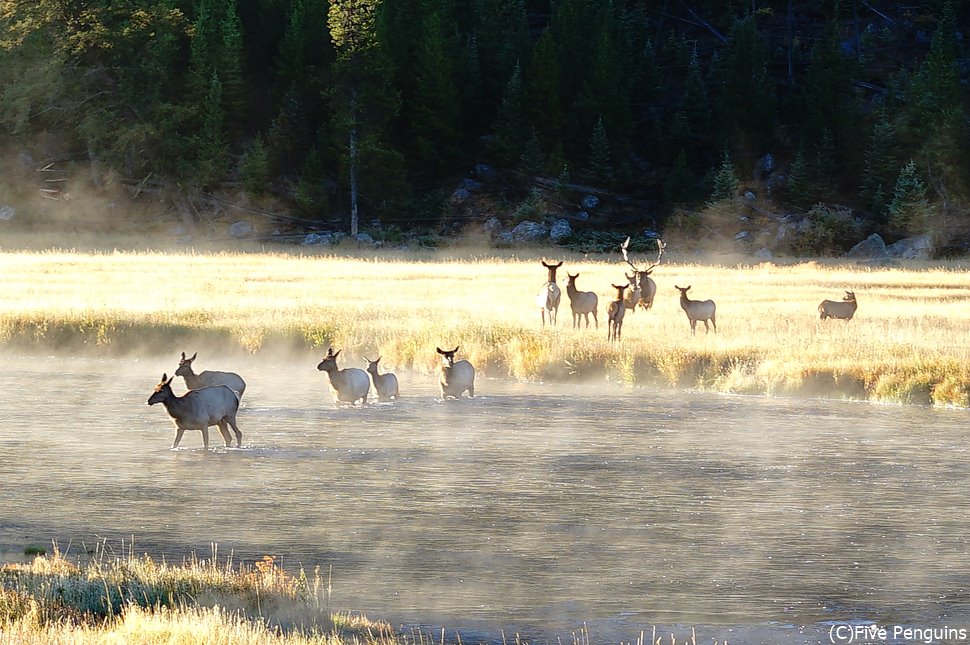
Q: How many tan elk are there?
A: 12